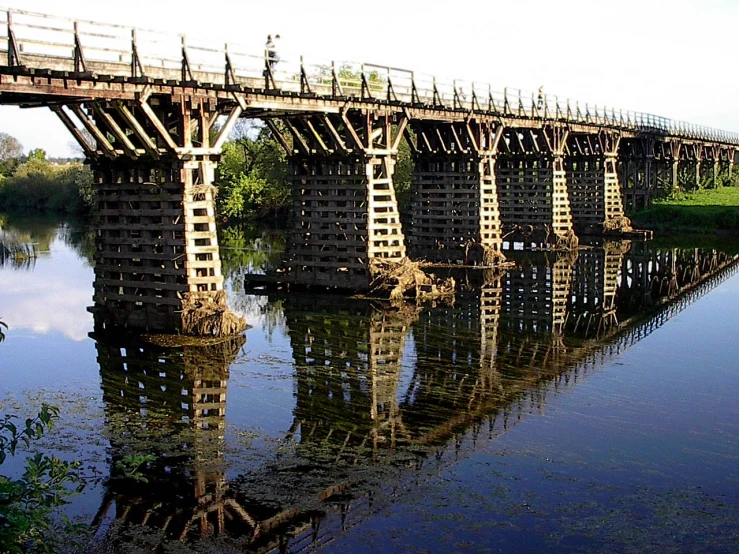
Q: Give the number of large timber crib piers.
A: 5